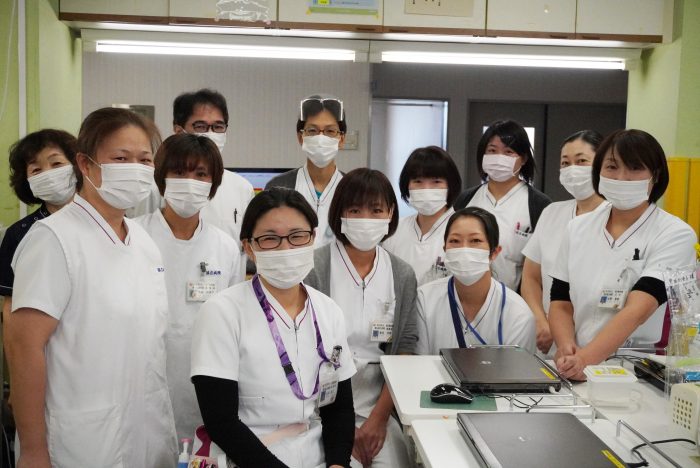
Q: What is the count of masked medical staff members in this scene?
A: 12